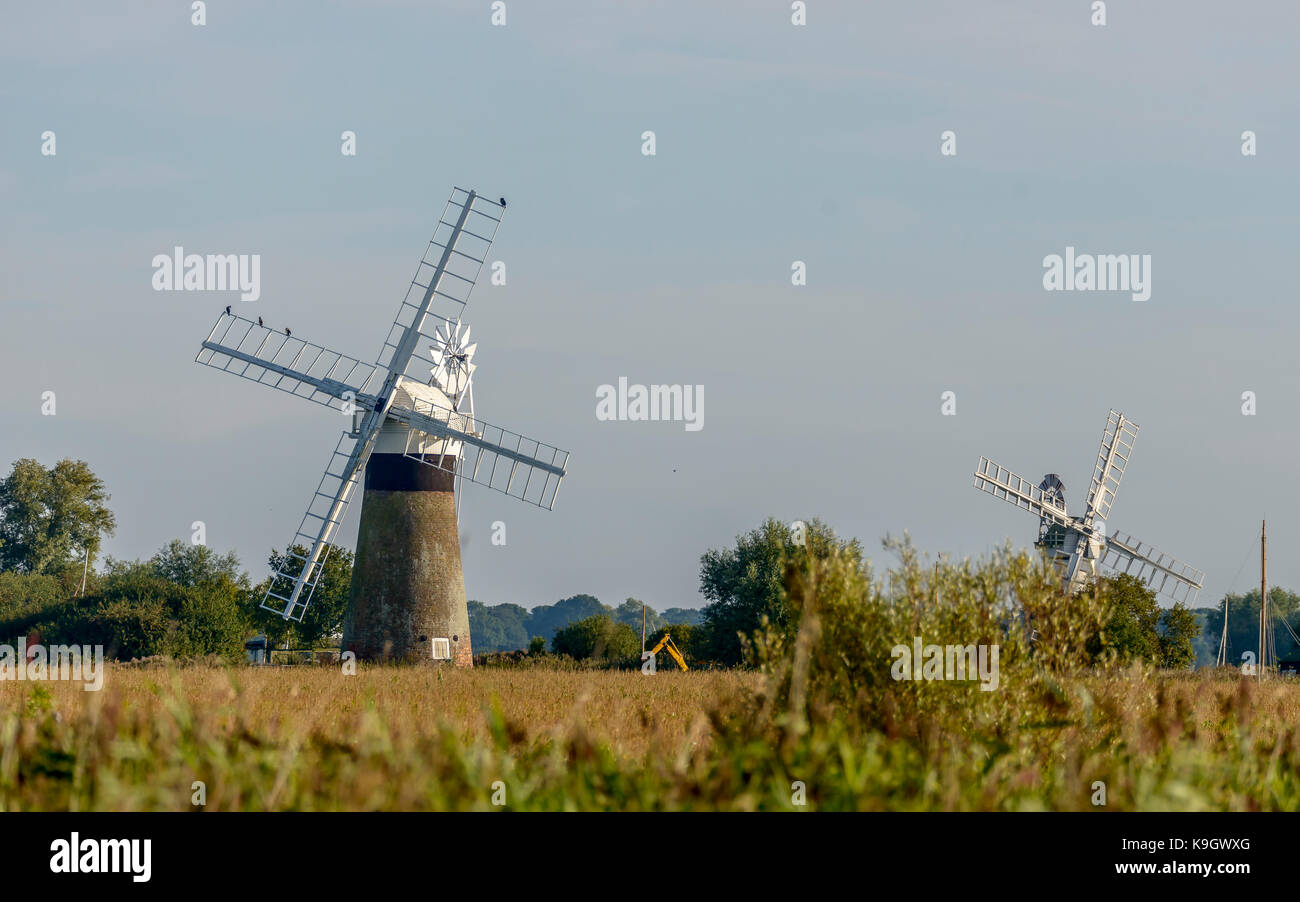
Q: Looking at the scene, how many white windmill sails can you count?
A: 8